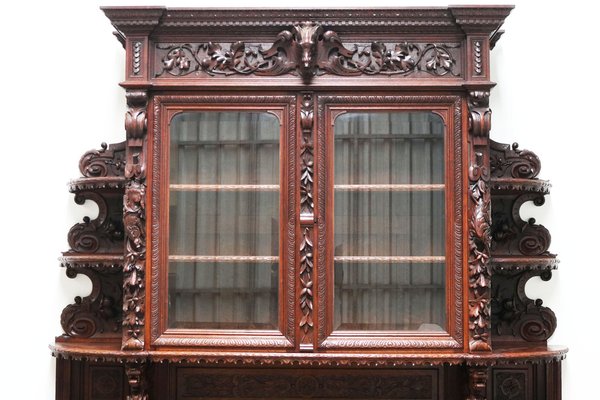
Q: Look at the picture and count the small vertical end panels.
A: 2